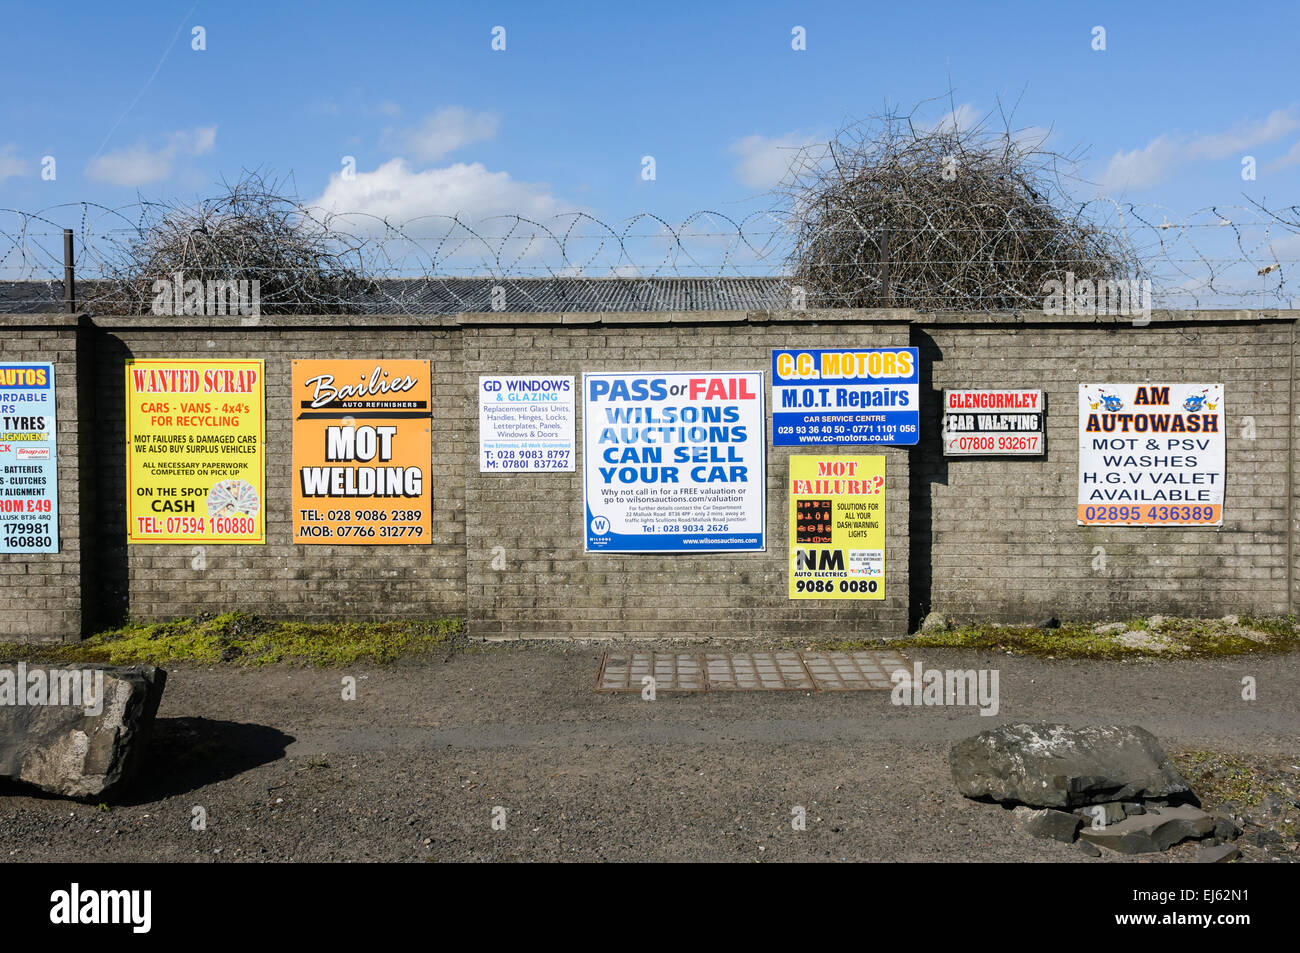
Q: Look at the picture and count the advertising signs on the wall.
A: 9